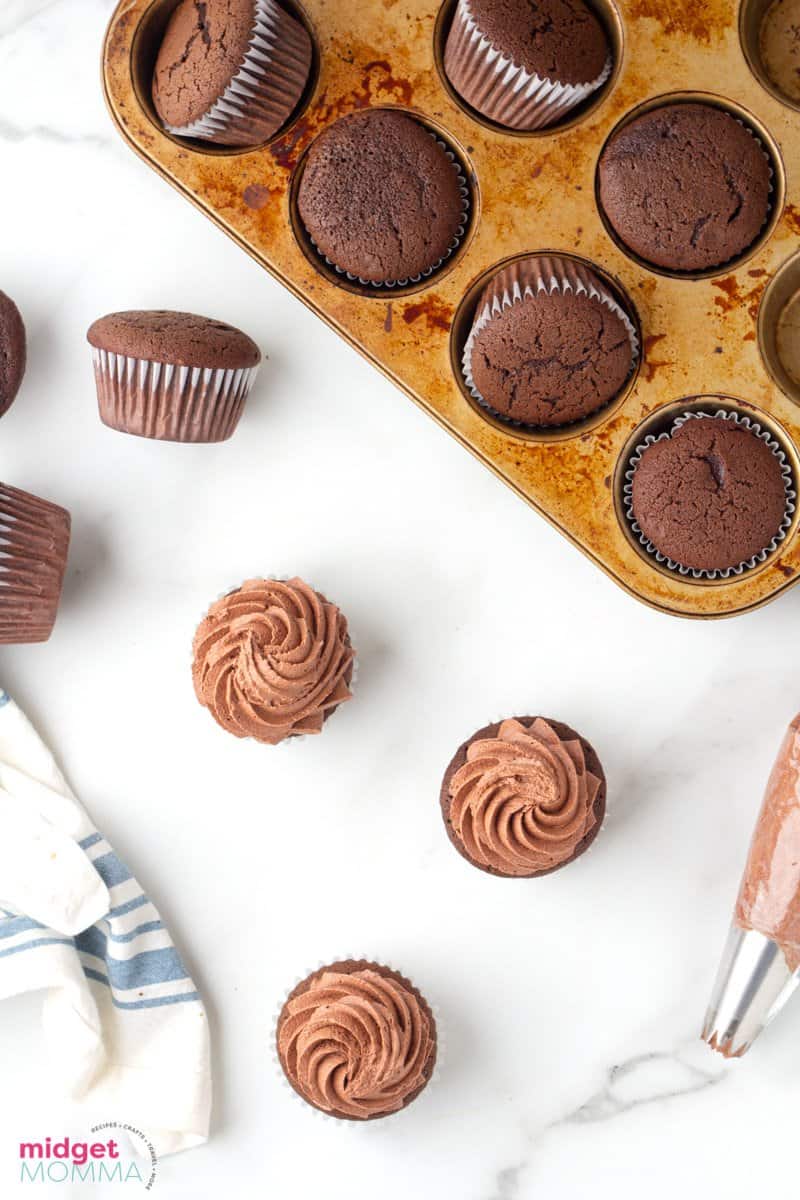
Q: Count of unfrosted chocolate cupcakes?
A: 9